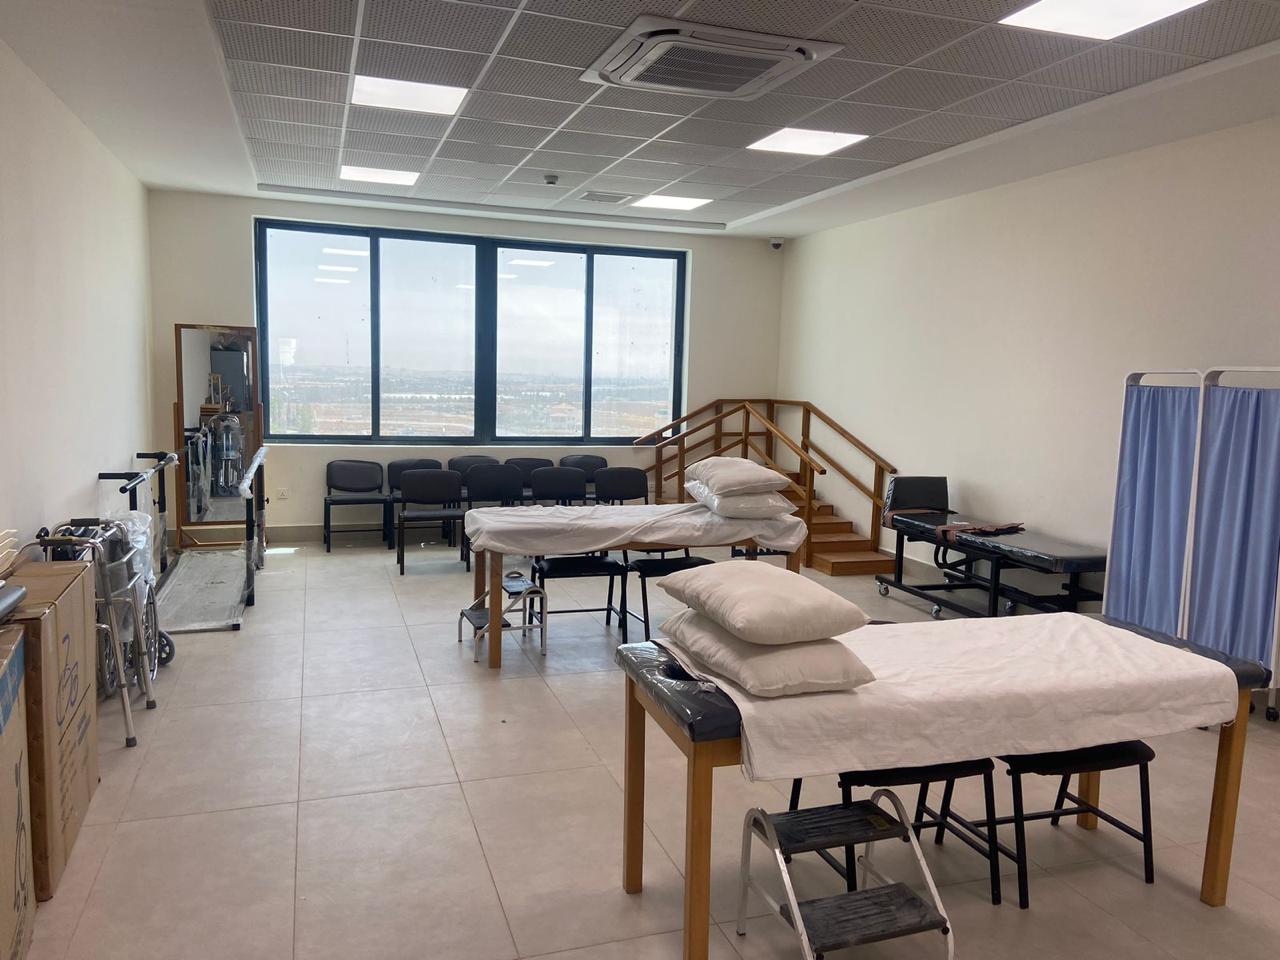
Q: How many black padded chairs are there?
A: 13